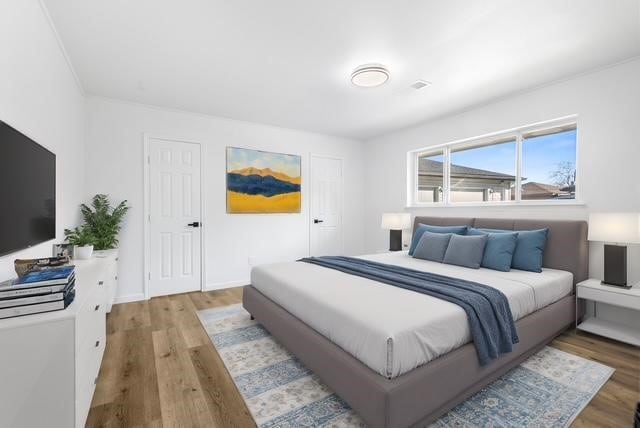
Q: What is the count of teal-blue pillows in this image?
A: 3